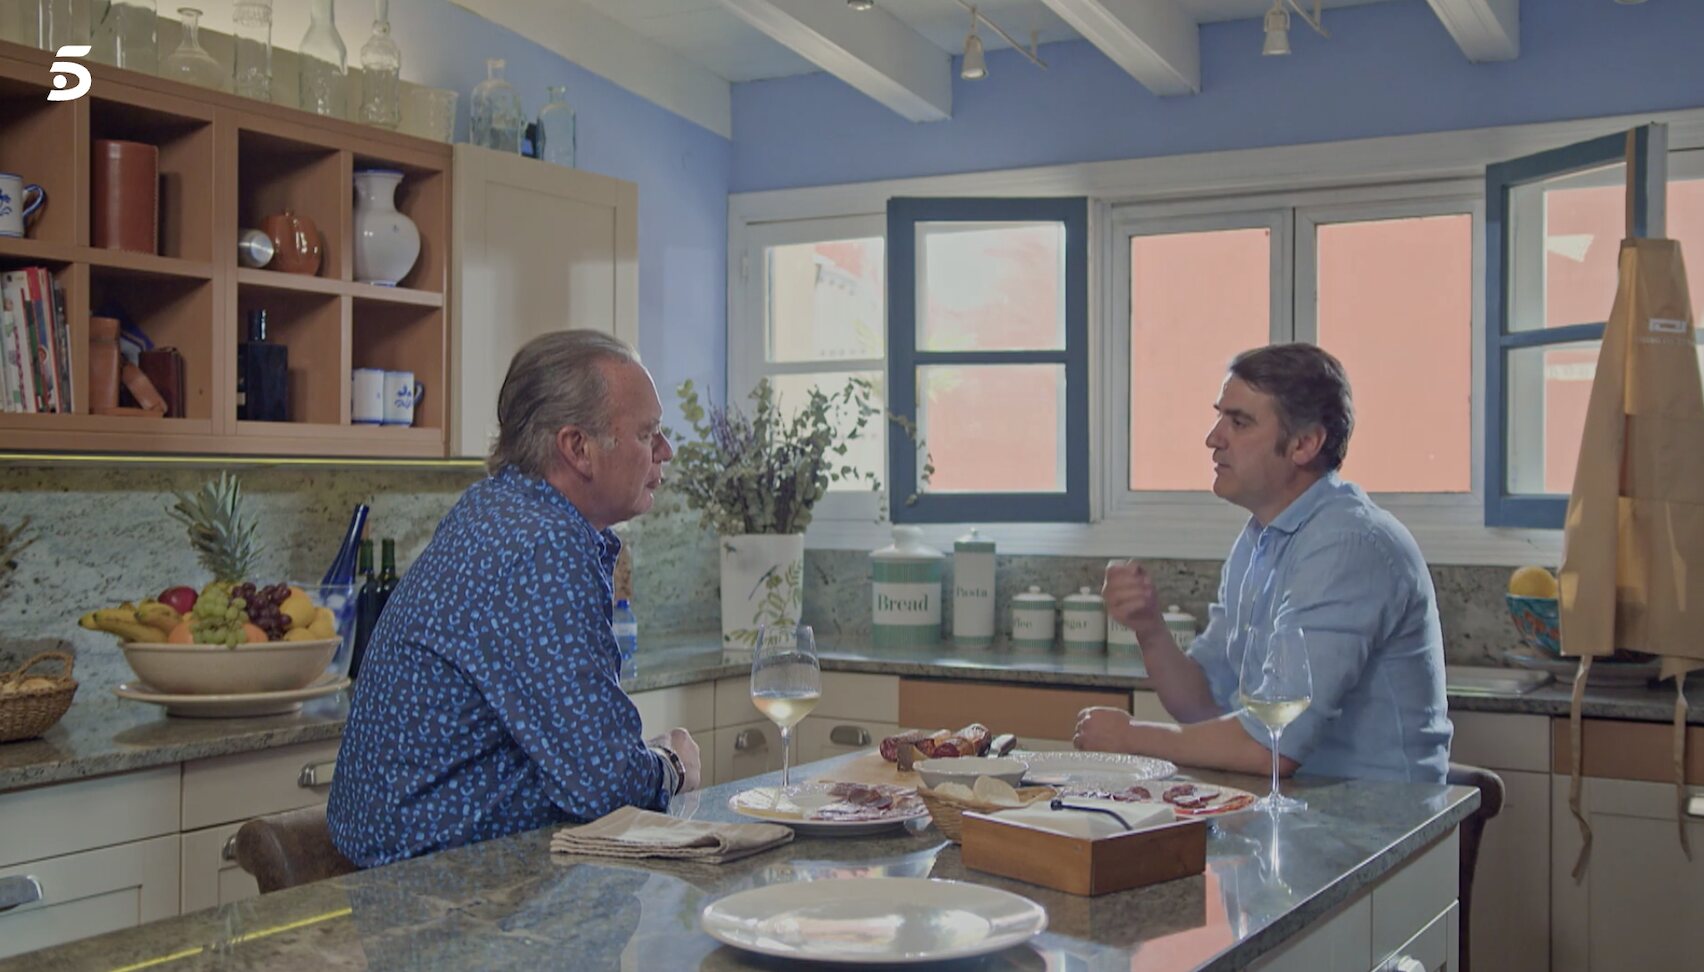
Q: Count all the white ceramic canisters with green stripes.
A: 6